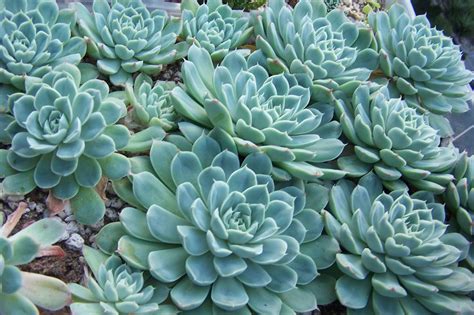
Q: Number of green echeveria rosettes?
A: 14